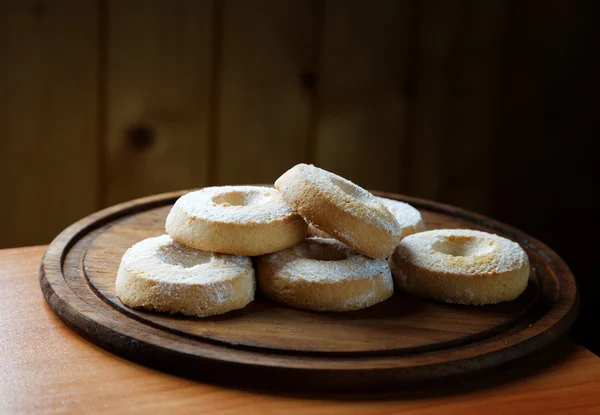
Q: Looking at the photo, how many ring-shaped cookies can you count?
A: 6